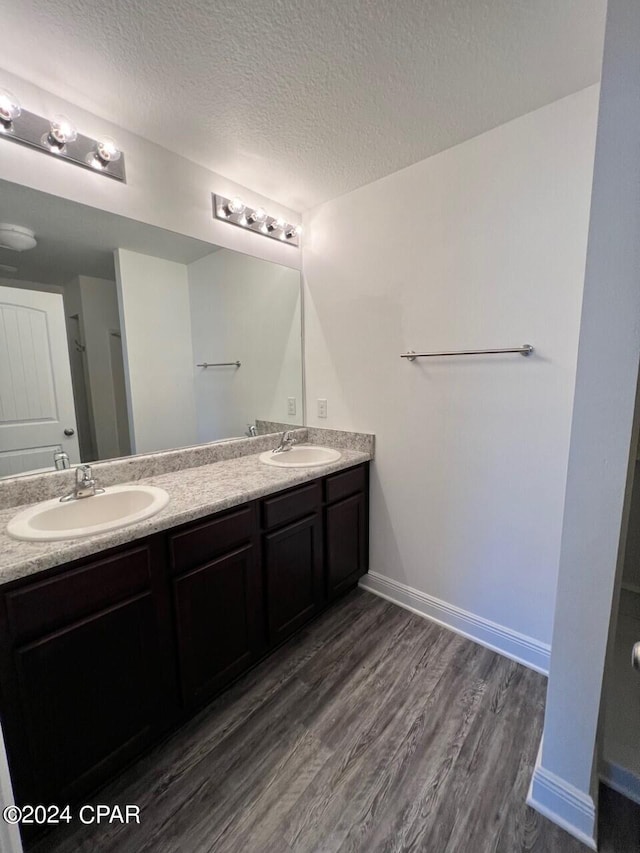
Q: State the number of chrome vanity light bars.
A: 2